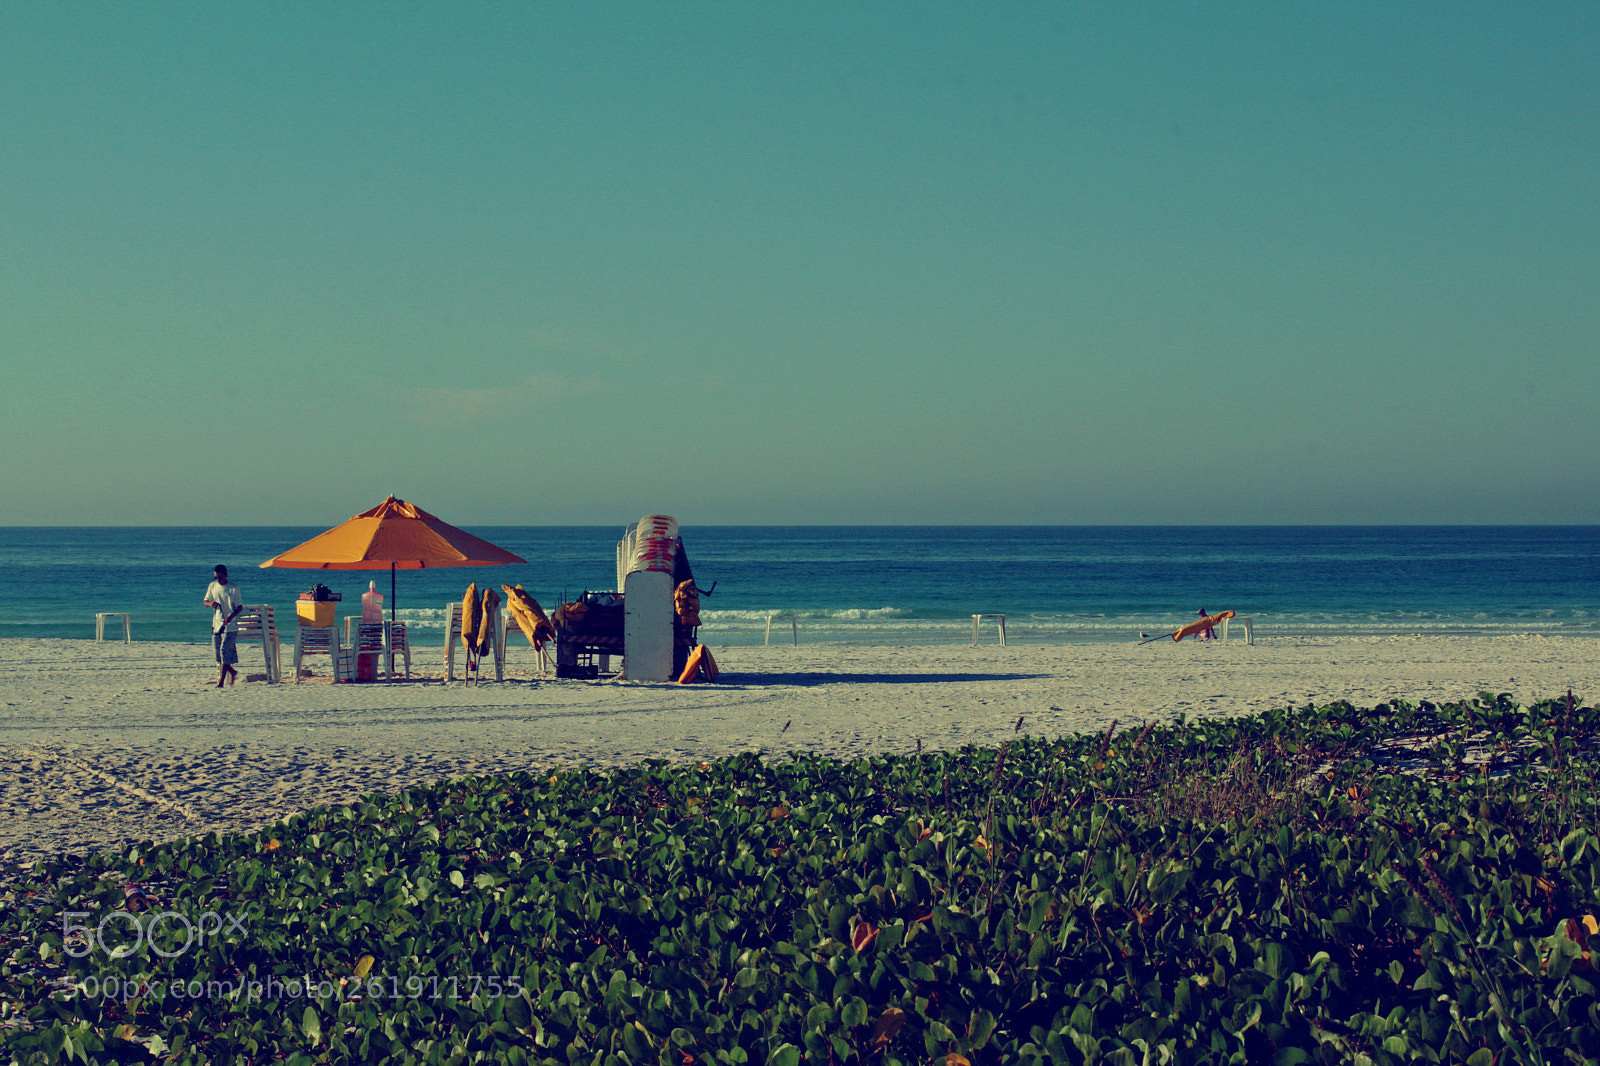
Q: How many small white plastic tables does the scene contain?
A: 4